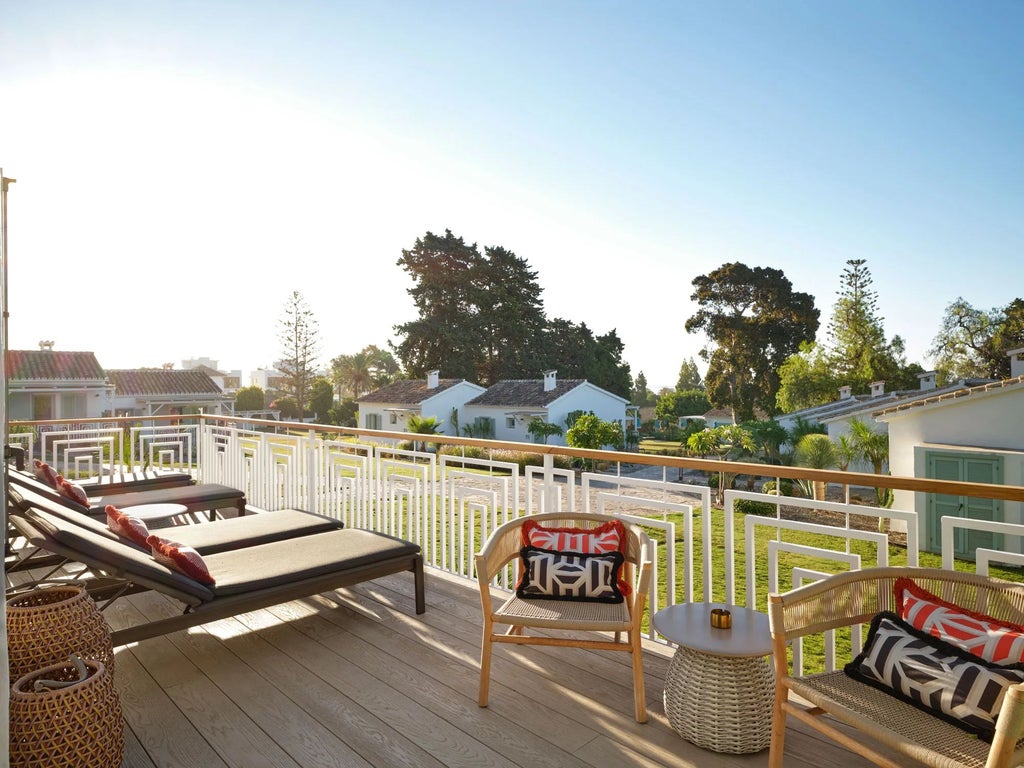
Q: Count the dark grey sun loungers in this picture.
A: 4